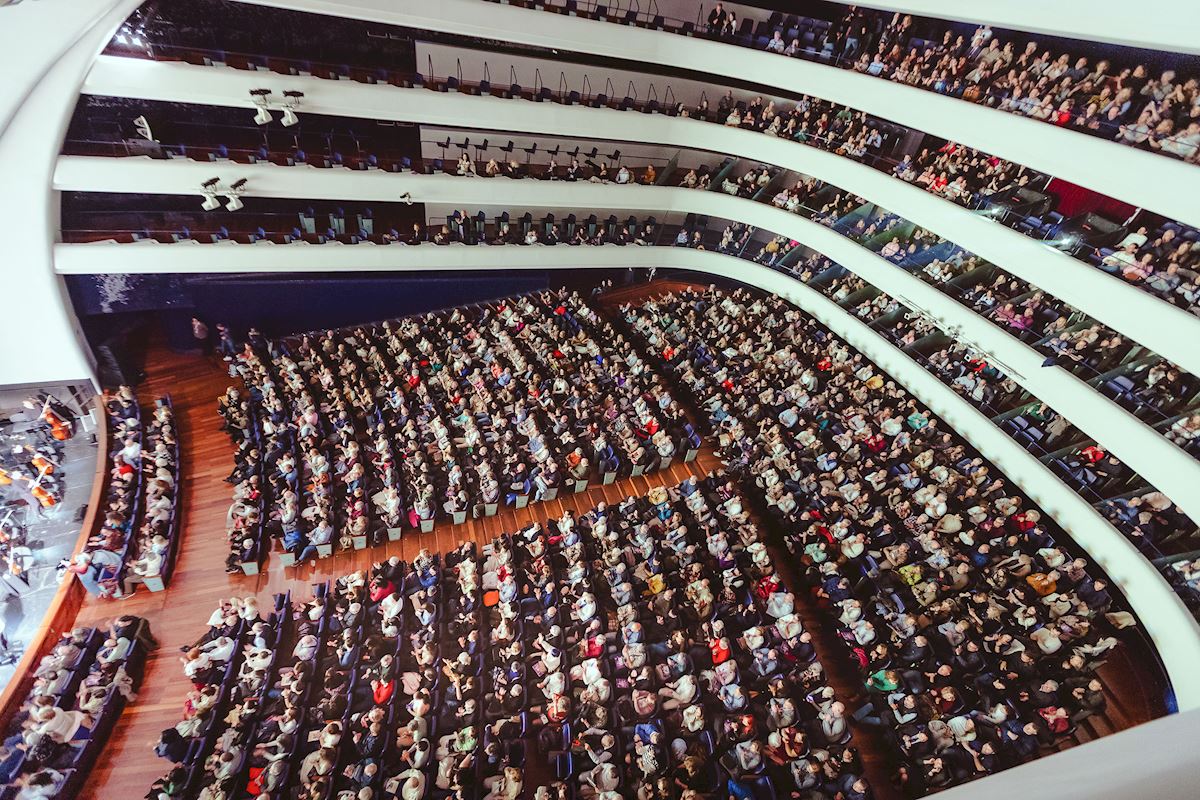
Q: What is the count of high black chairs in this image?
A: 9